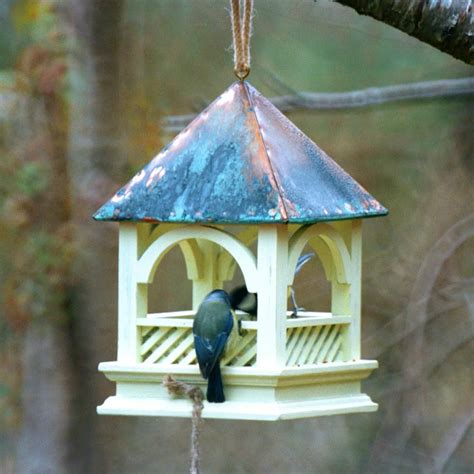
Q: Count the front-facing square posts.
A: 3